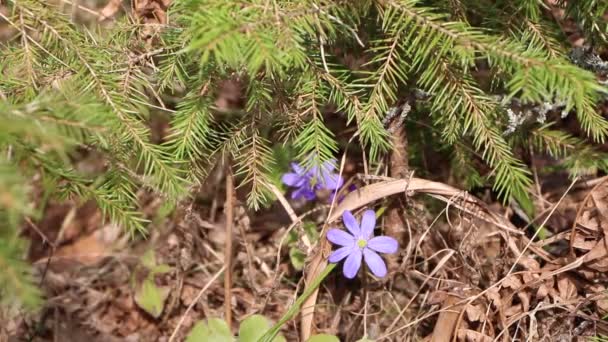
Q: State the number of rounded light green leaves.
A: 3